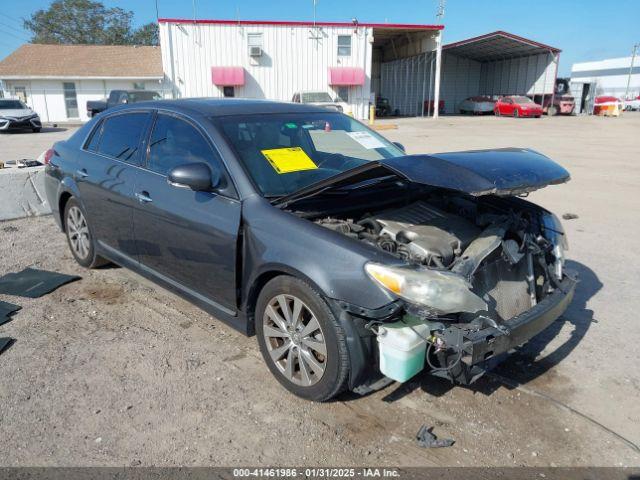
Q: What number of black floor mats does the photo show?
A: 3